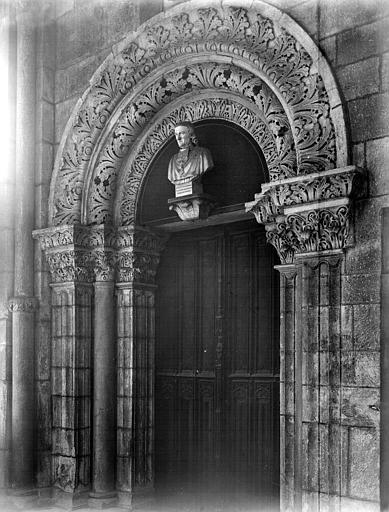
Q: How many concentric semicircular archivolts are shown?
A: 3